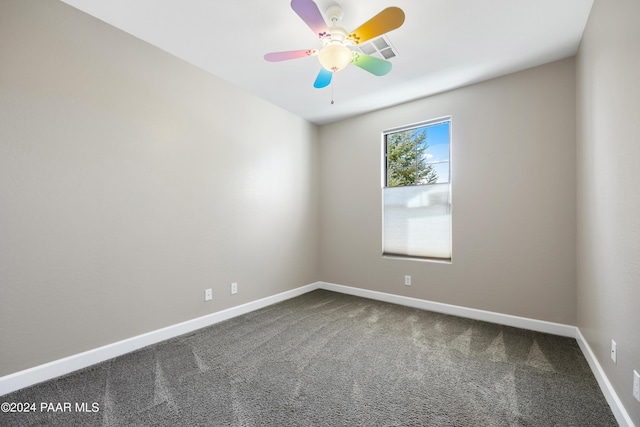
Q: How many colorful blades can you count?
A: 5